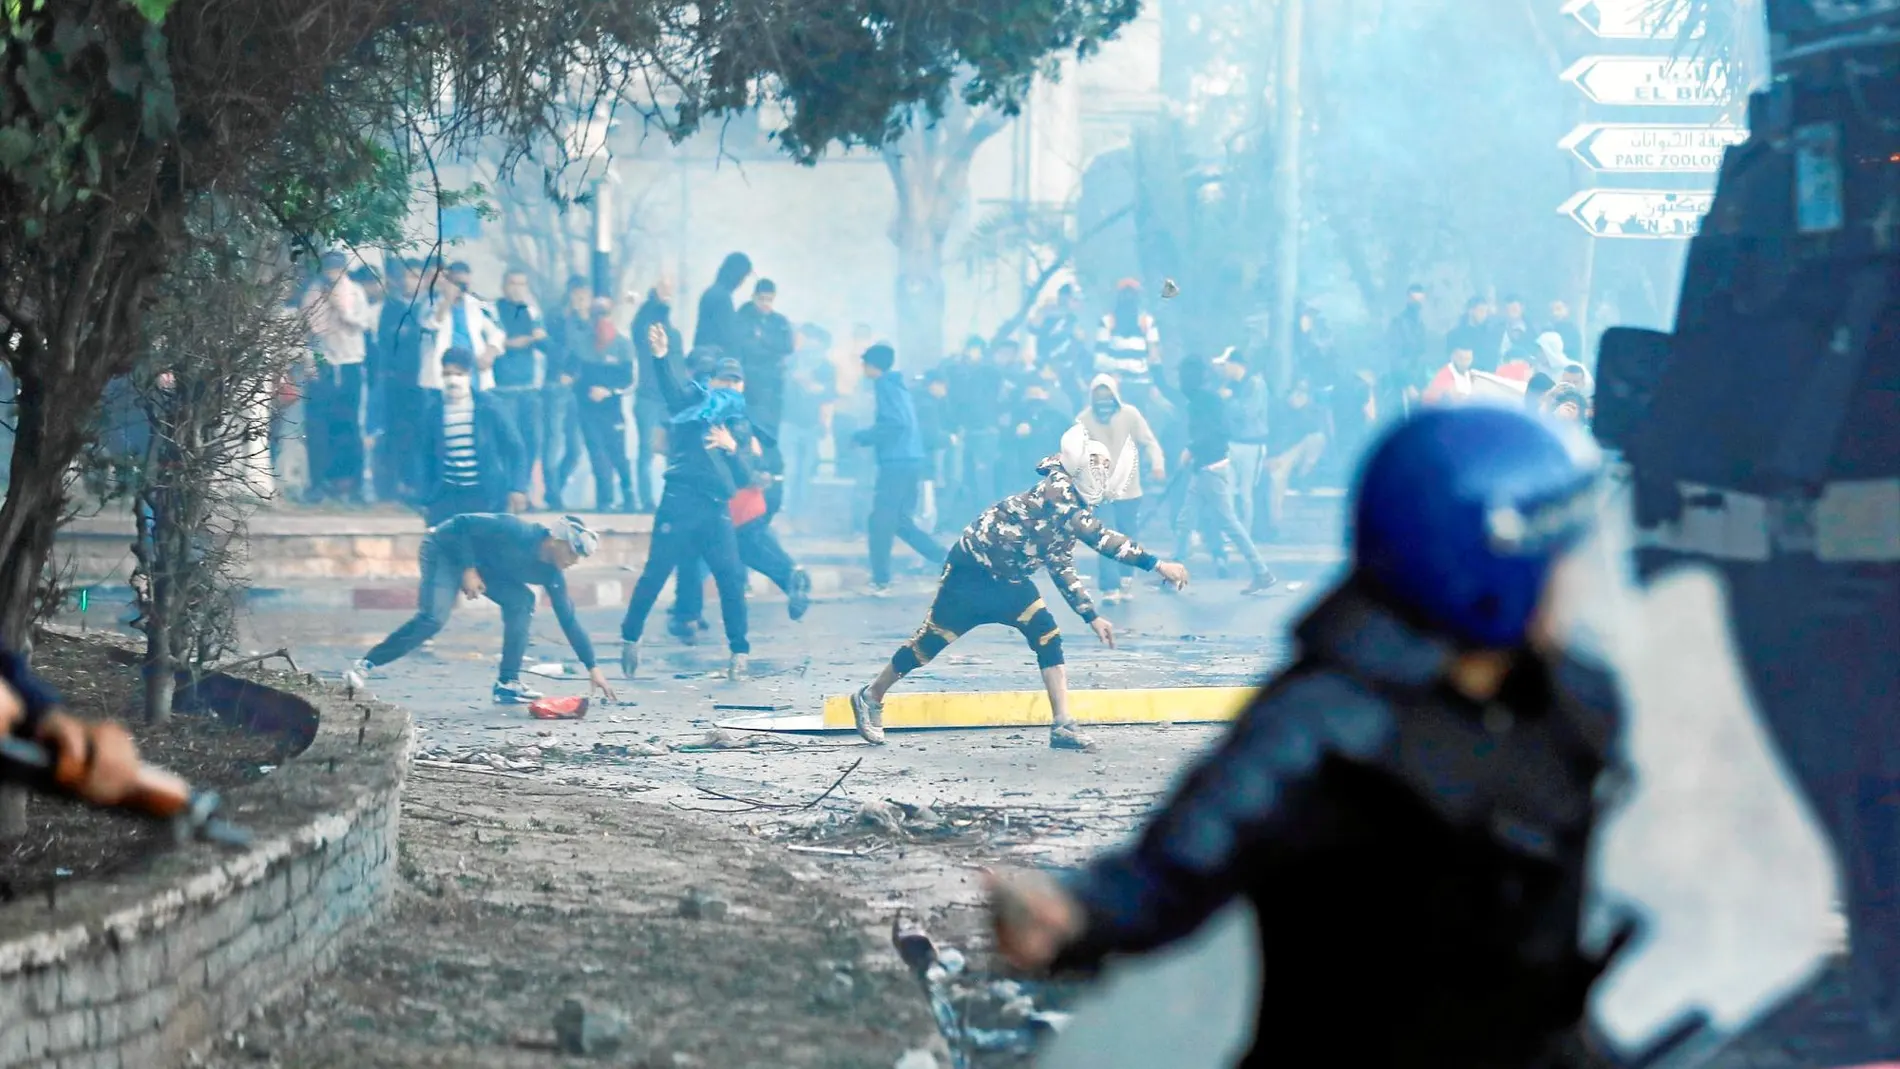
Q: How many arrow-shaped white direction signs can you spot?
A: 4